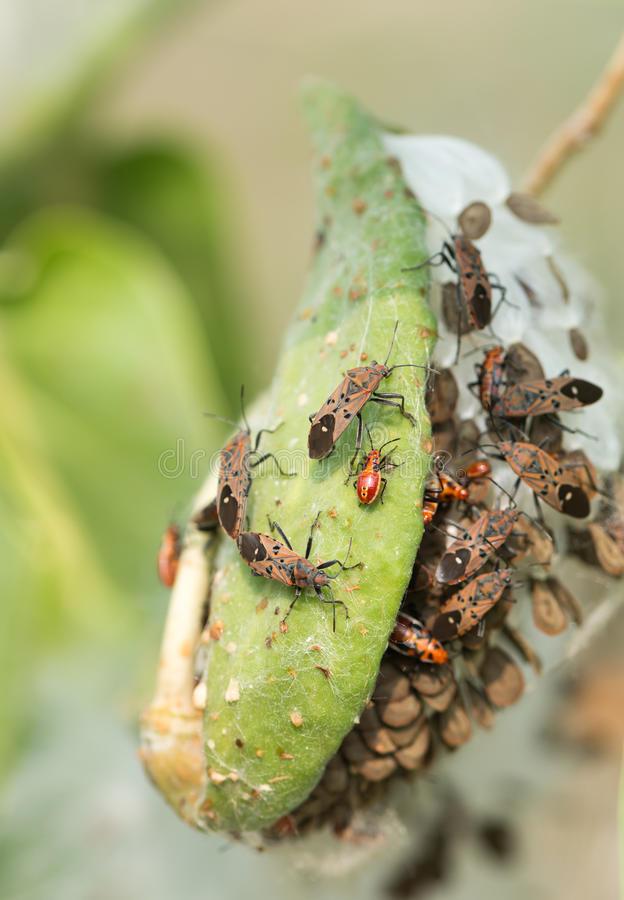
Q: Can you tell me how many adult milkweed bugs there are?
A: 8